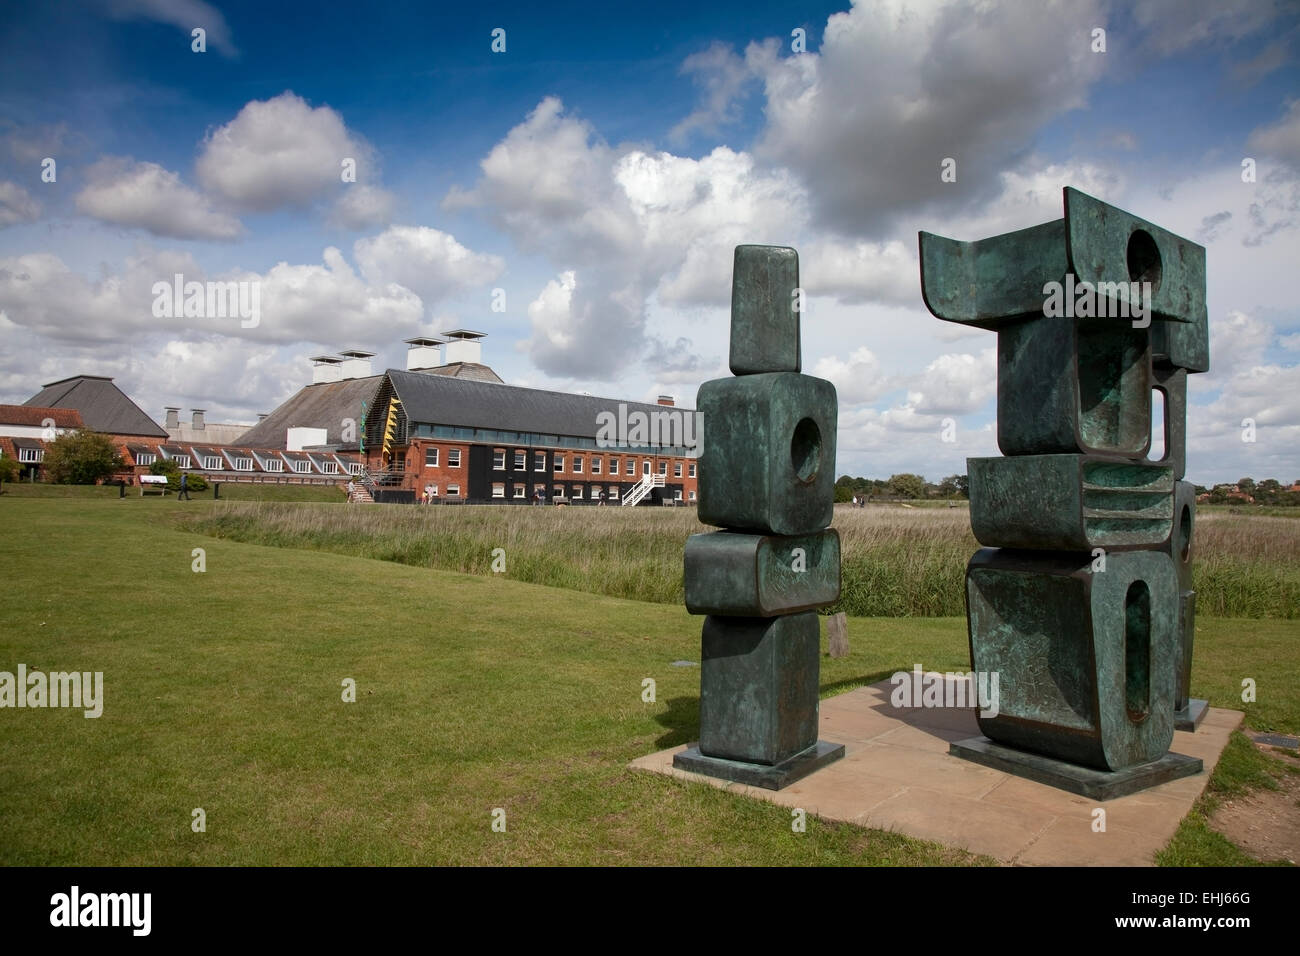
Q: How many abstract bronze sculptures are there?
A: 3